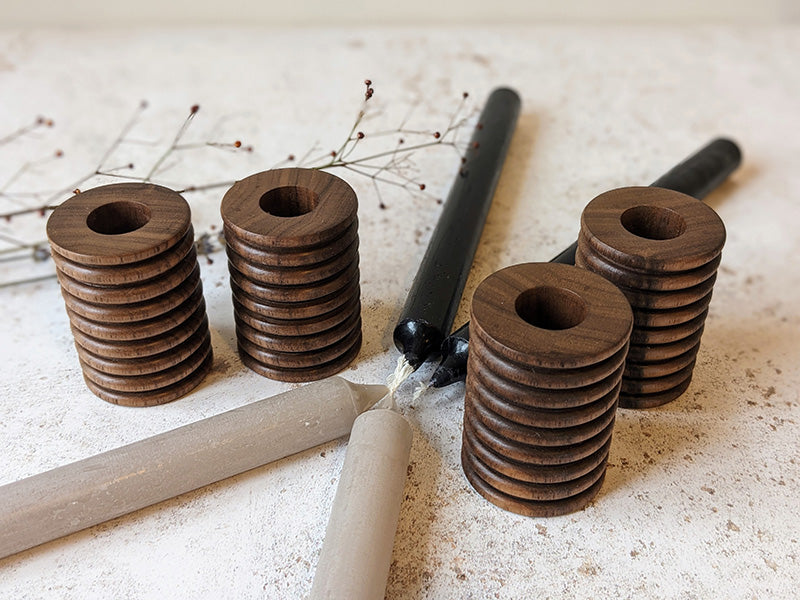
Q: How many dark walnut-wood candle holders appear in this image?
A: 4